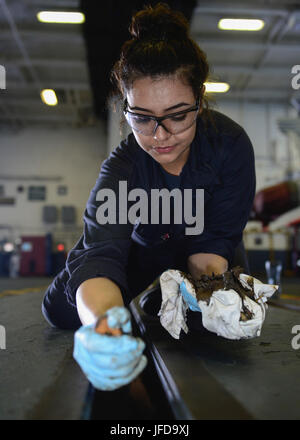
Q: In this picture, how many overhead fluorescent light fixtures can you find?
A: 4